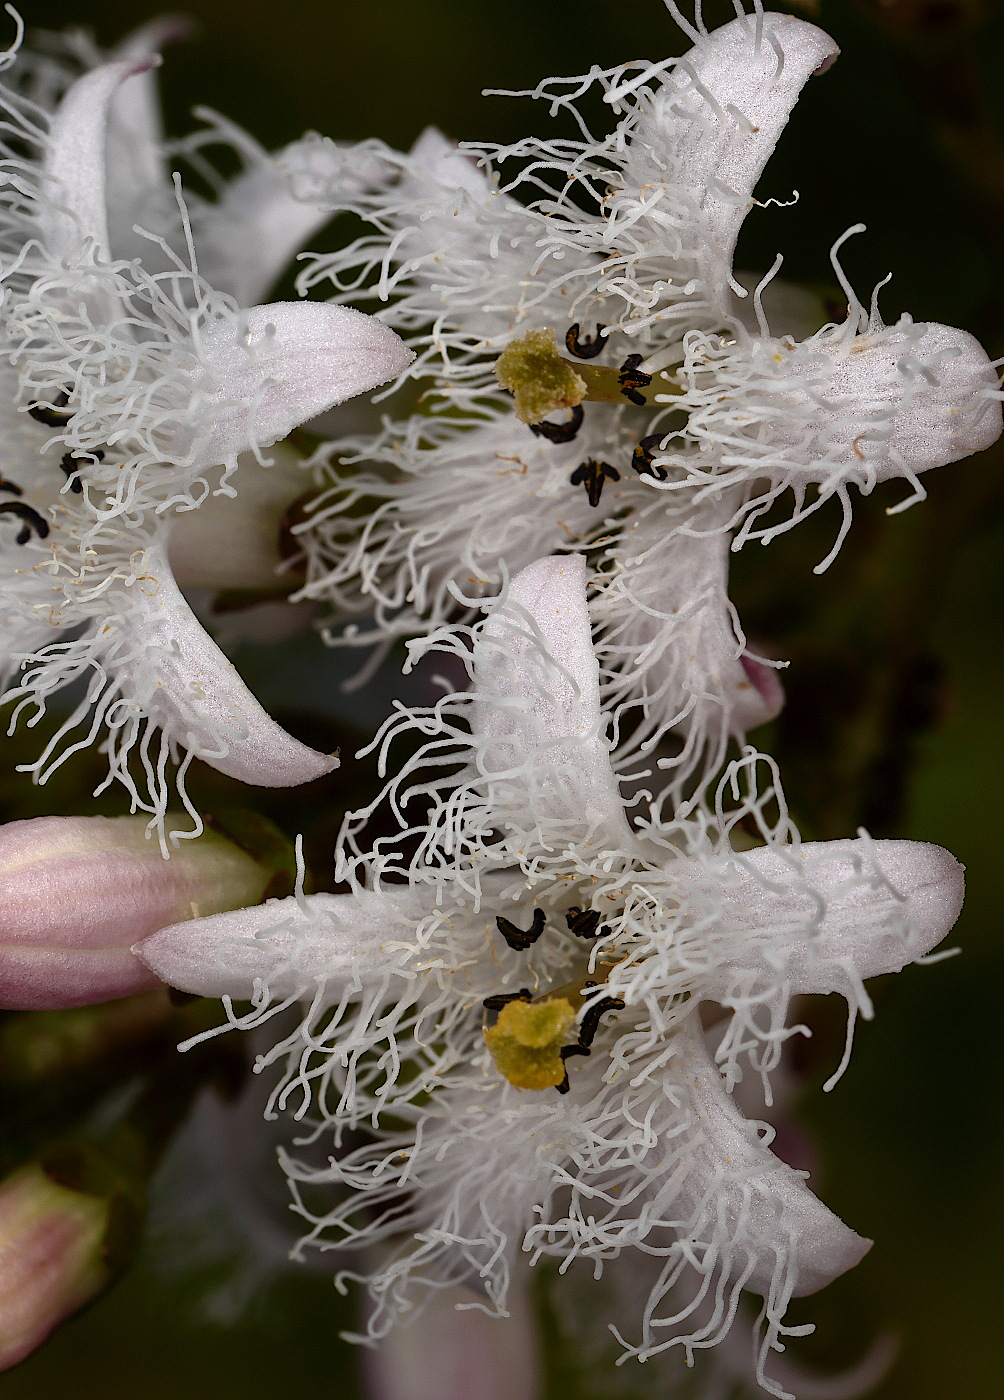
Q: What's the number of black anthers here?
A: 14